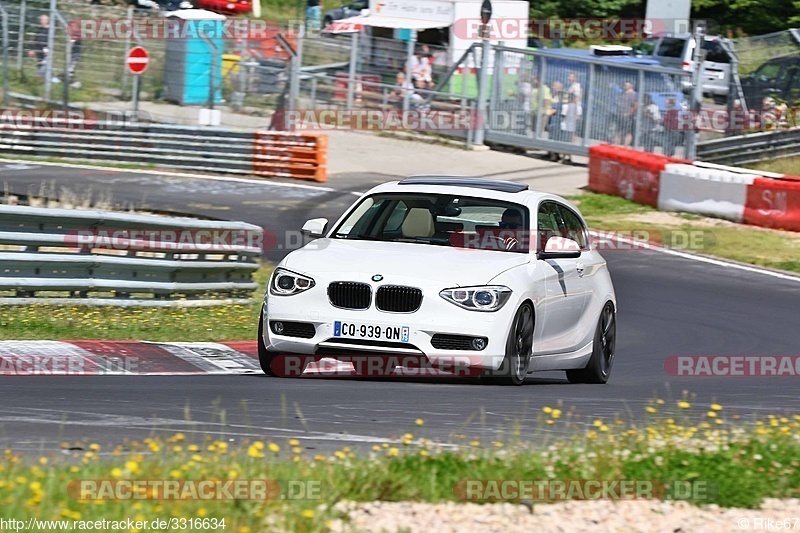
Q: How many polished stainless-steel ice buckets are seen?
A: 0